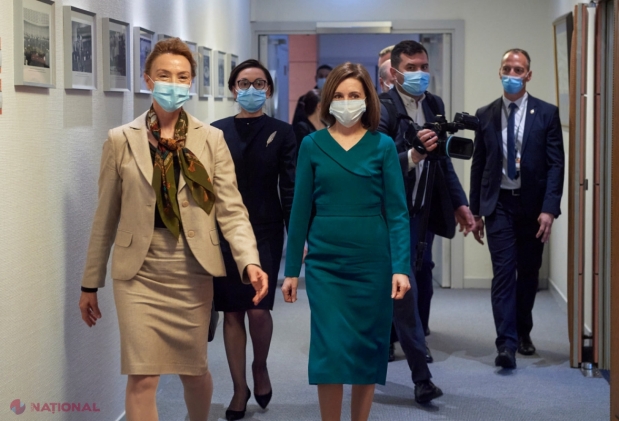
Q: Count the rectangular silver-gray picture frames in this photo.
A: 9